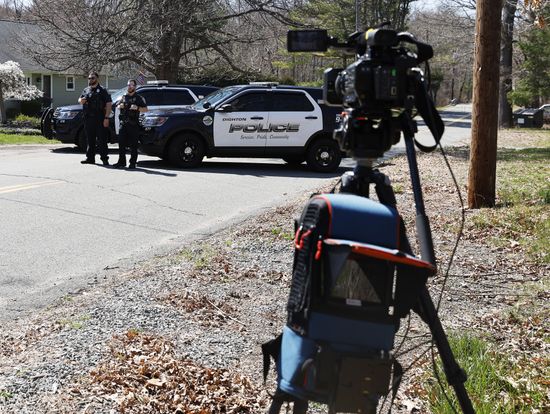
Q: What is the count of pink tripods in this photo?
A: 0